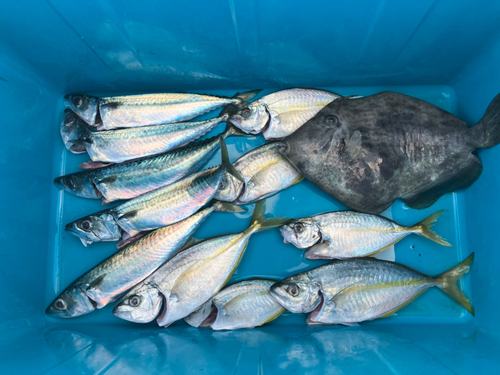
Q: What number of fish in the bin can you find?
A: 12